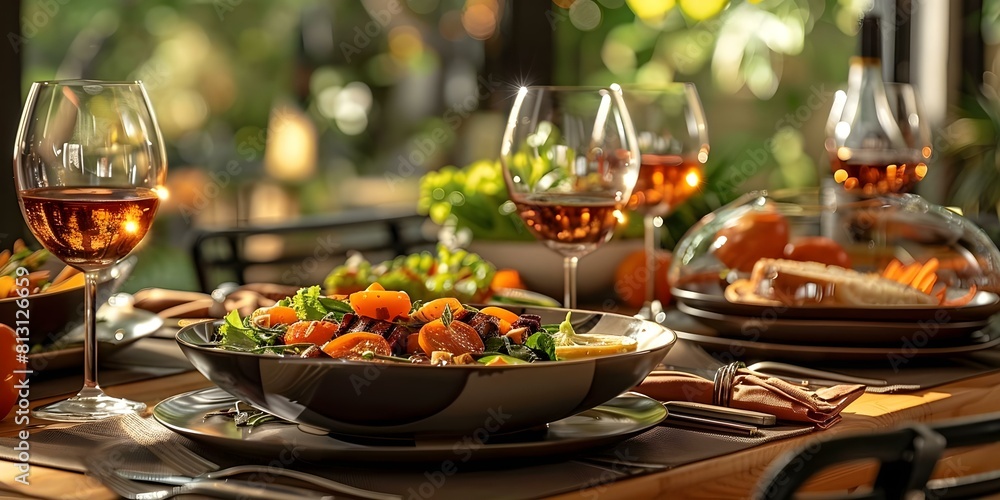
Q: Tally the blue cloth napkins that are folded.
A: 0